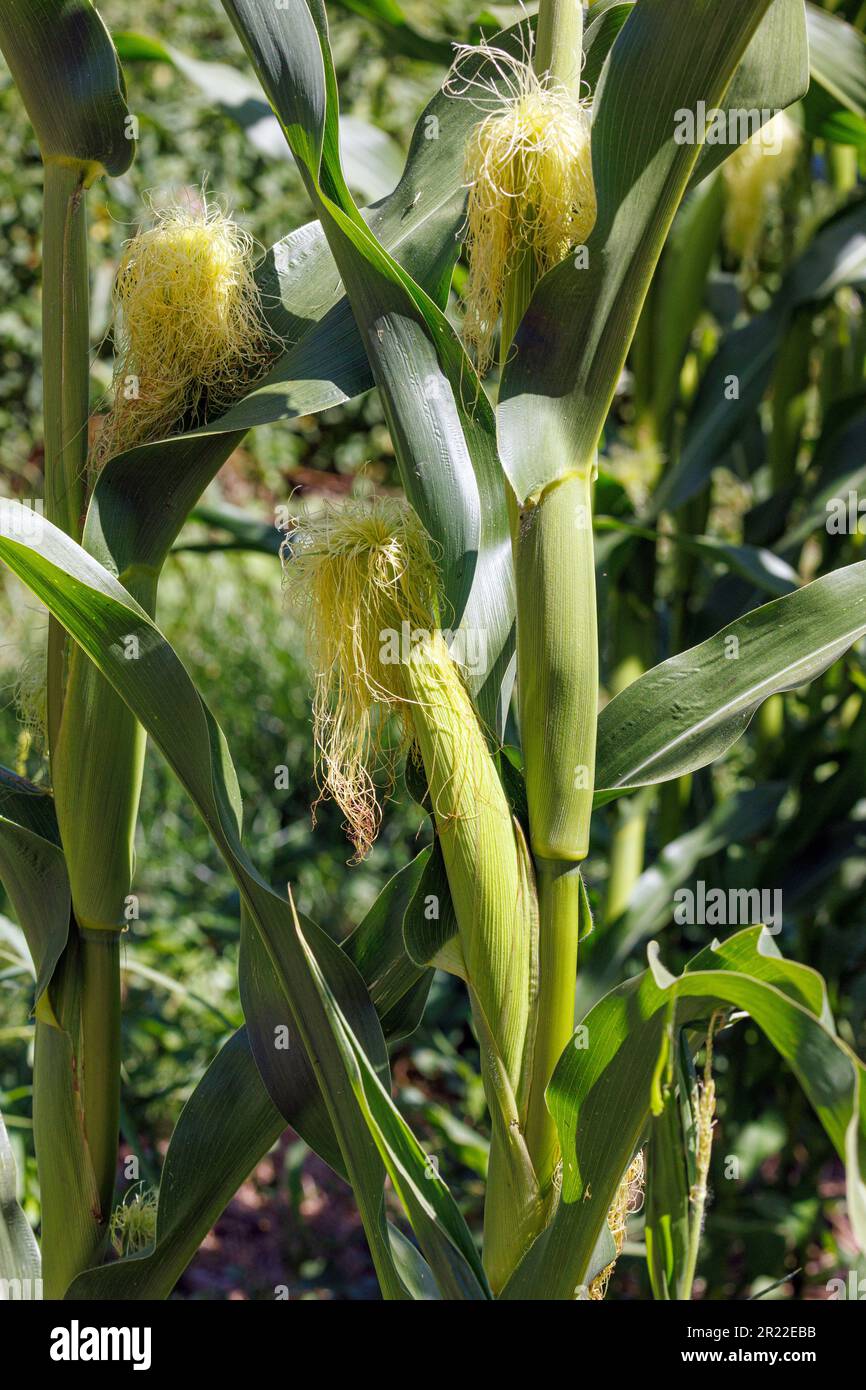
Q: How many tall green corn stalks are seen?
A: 2